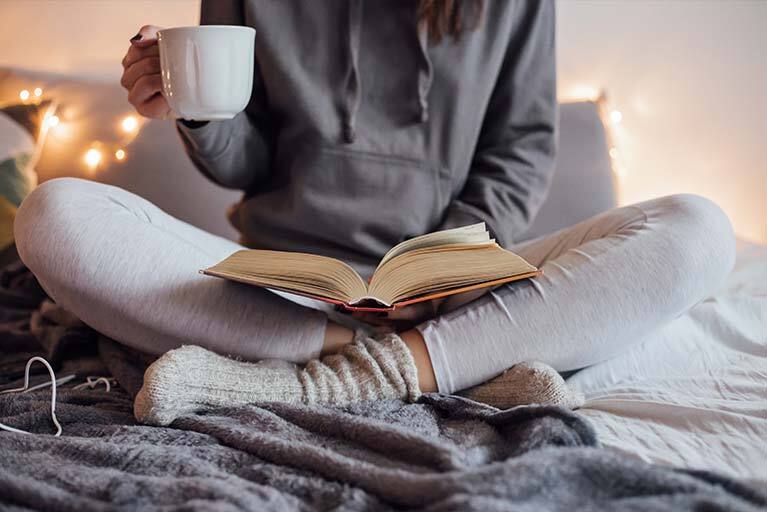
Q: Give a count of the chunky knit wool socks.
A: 2